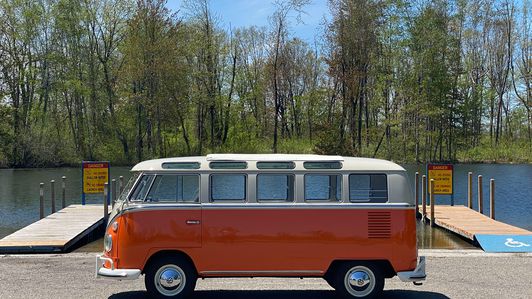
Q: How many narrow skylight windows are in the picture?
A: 4